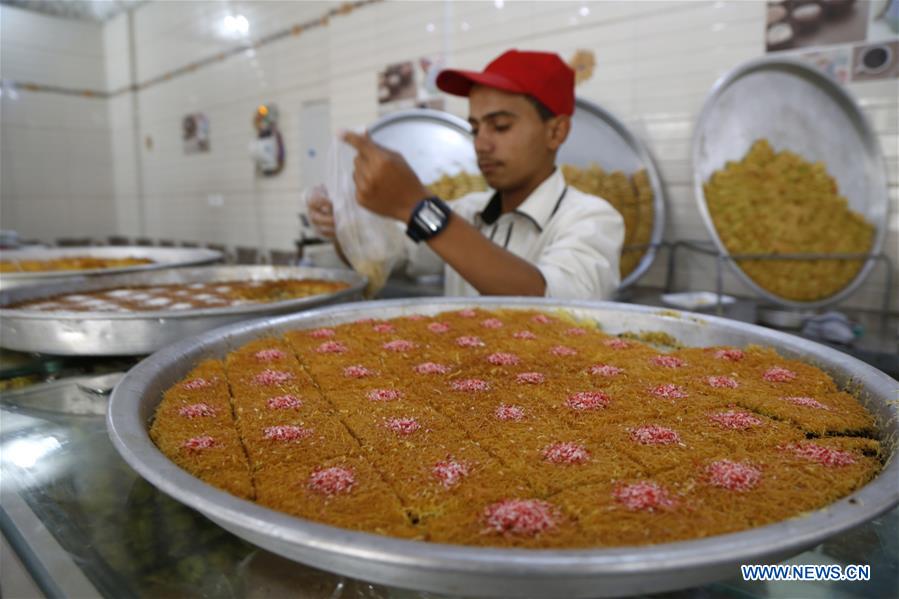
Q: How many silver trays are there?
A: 6